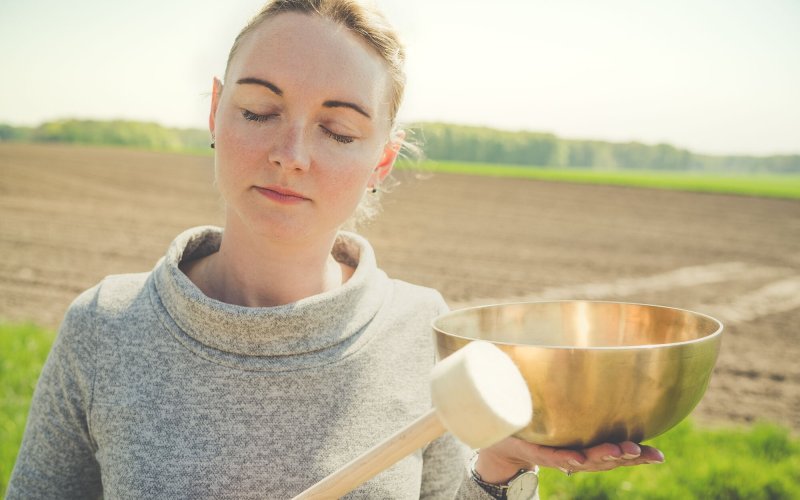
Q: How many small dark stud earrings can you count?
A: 2